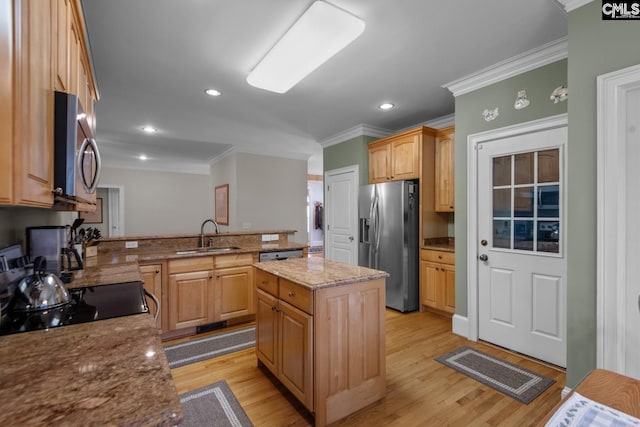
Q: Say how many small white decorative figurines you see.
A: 3